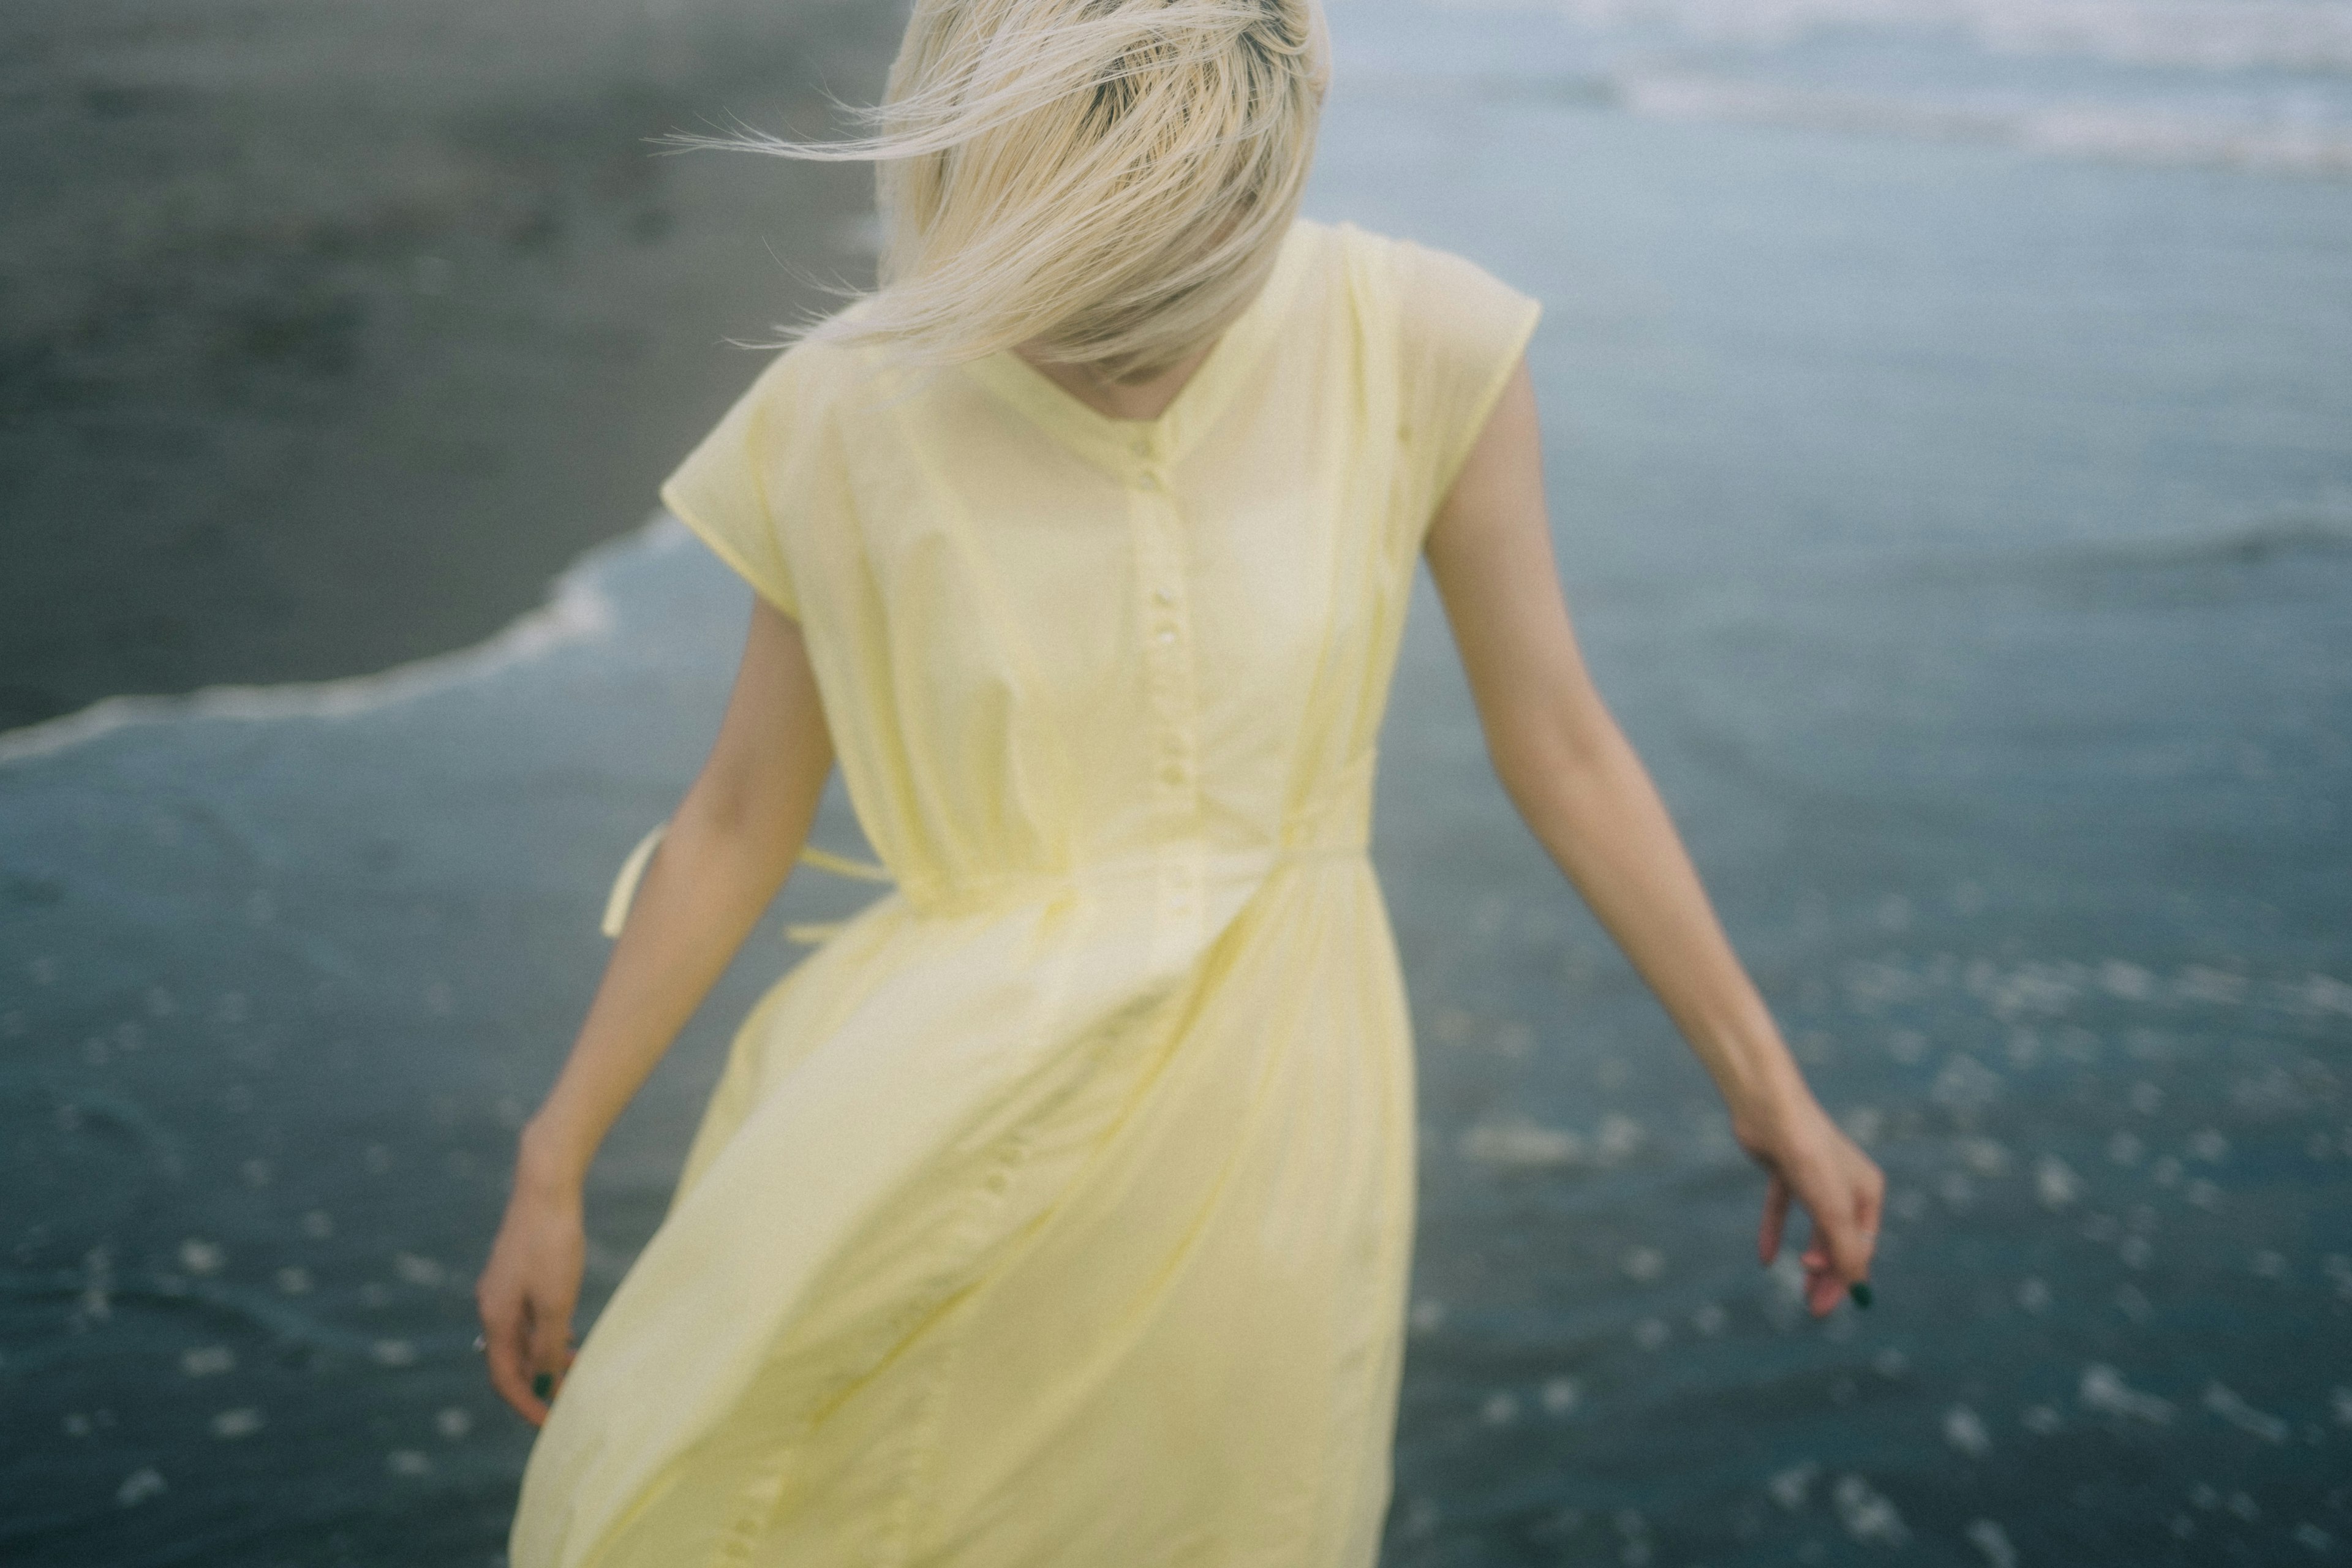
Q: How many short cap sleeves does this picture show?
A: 2